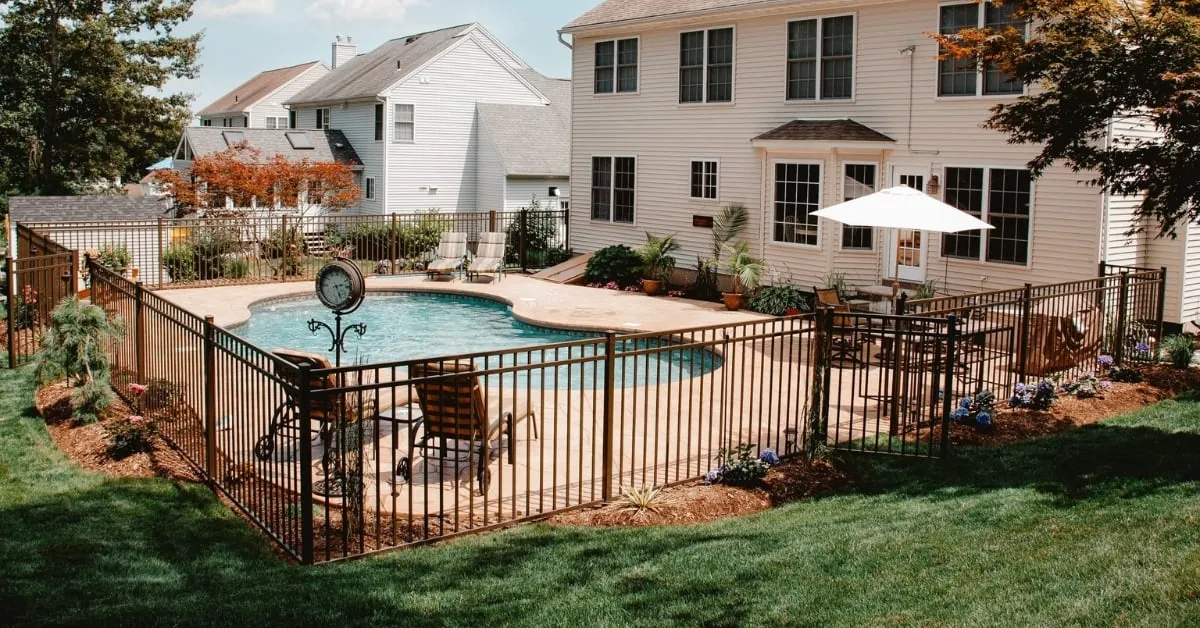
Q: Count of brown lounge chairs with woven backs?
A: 2